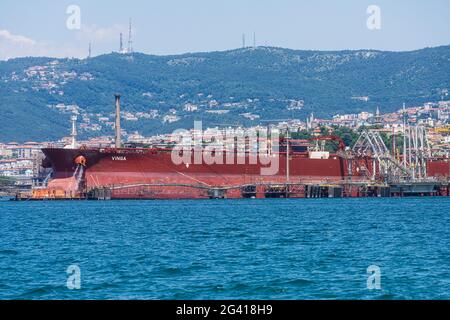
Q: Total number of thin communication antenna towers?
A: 5